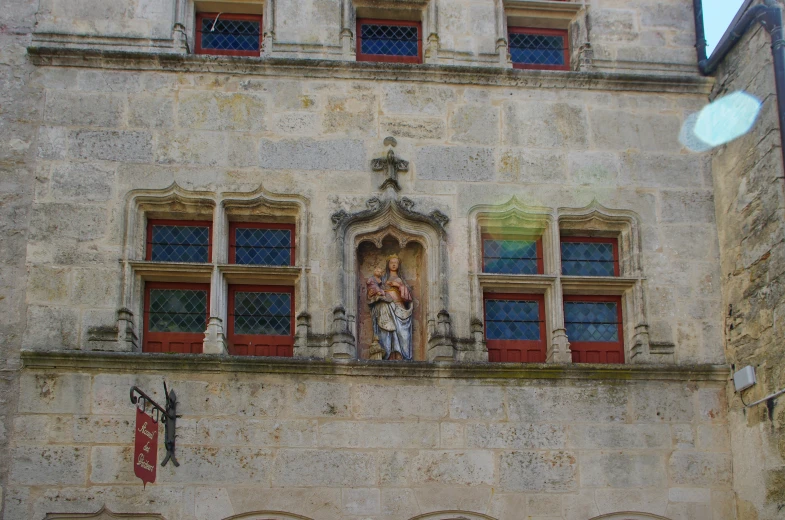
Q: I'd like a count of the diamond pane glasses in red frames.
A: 11